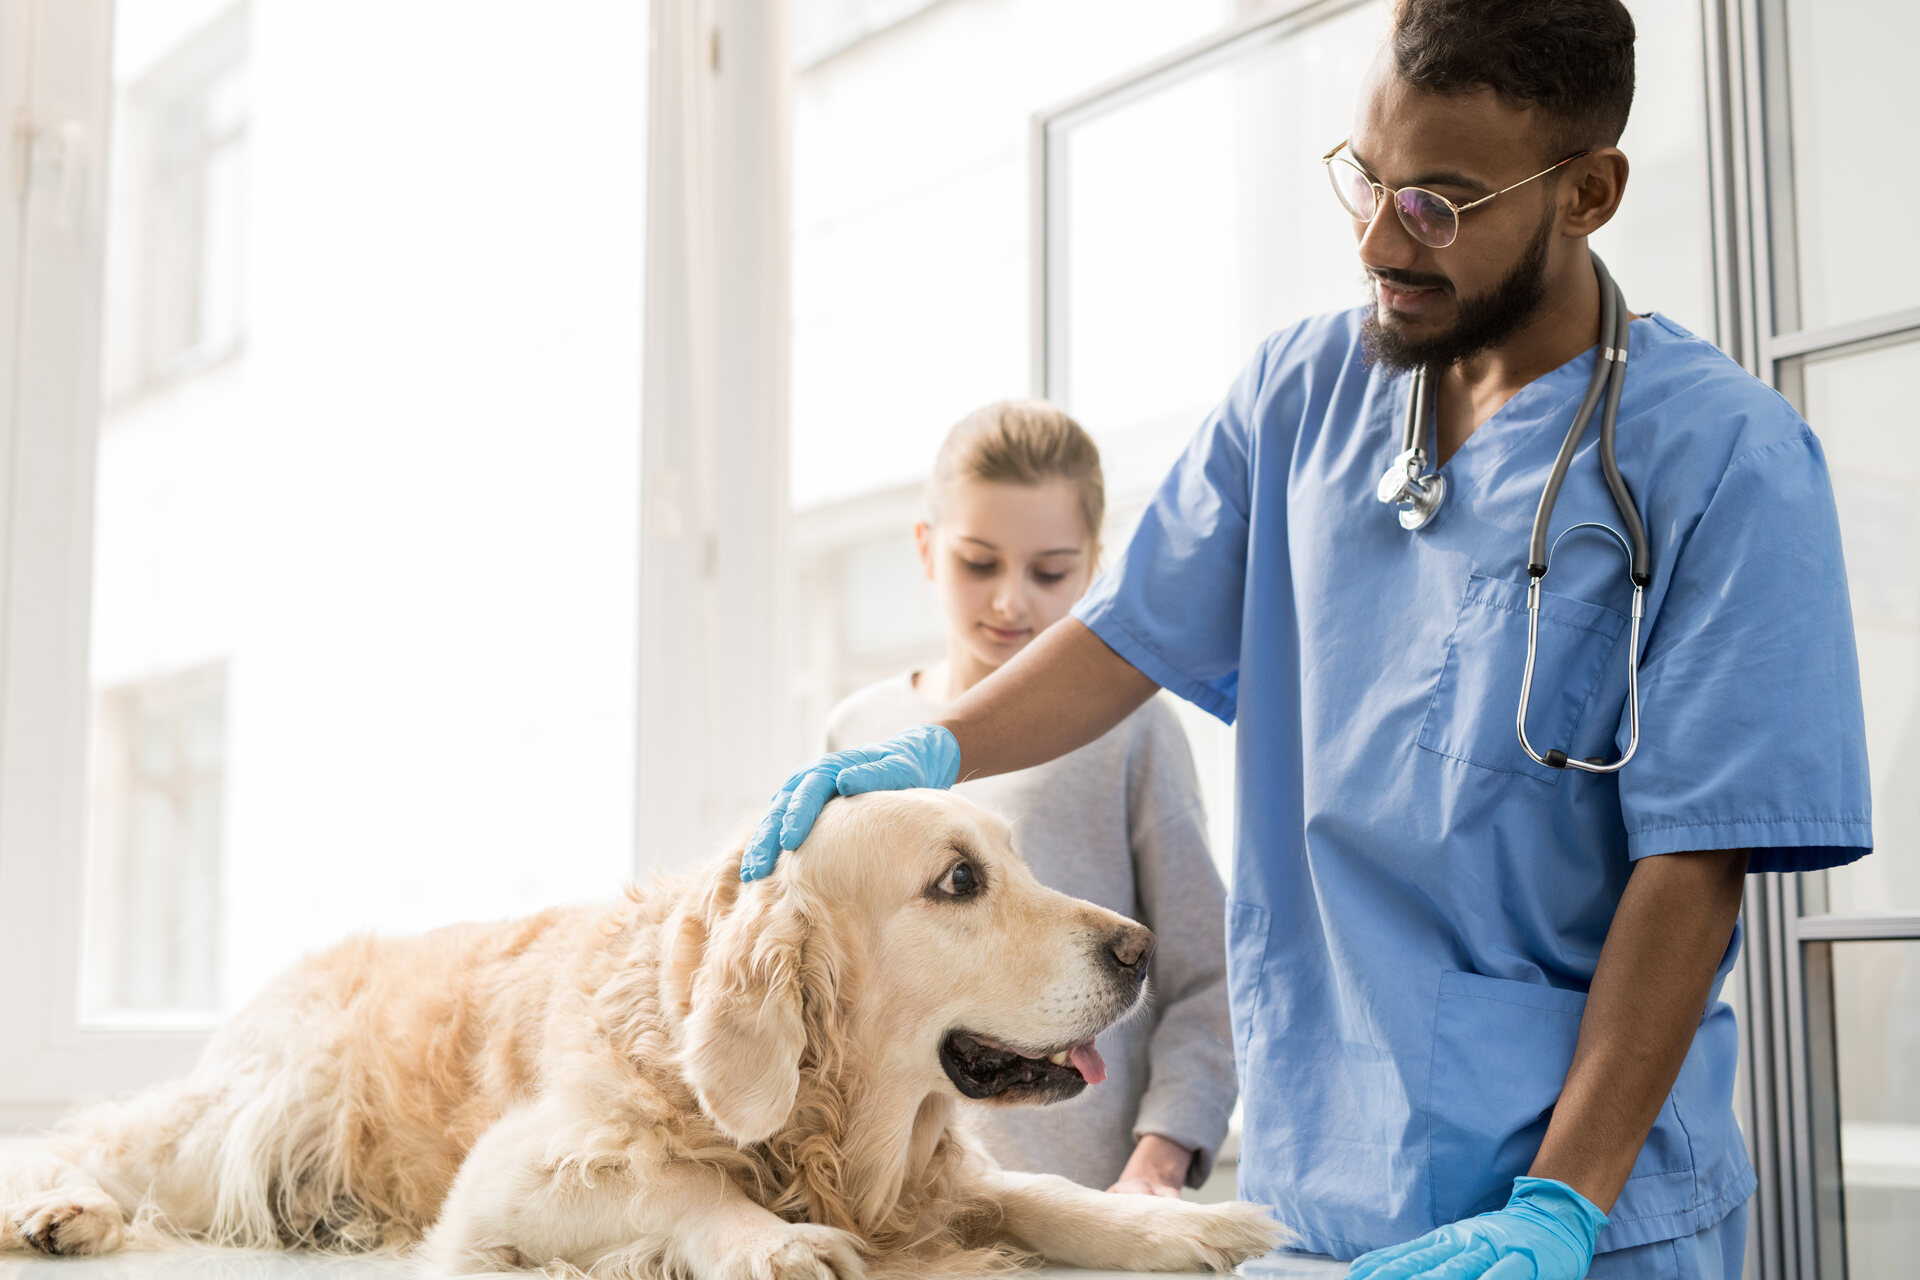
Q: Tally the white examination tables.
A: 1